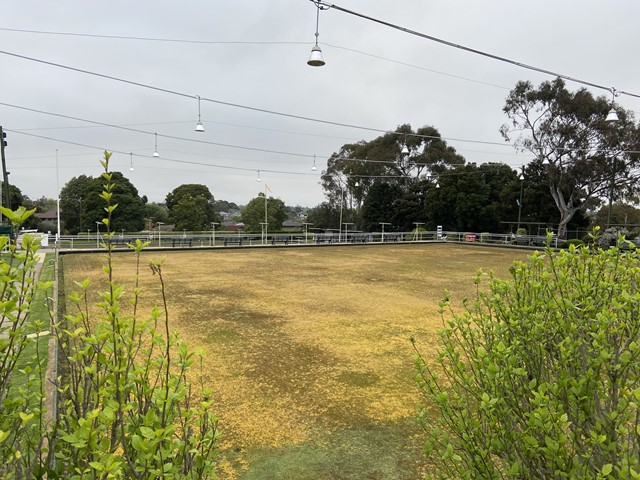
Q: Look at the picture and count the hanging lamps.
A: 13